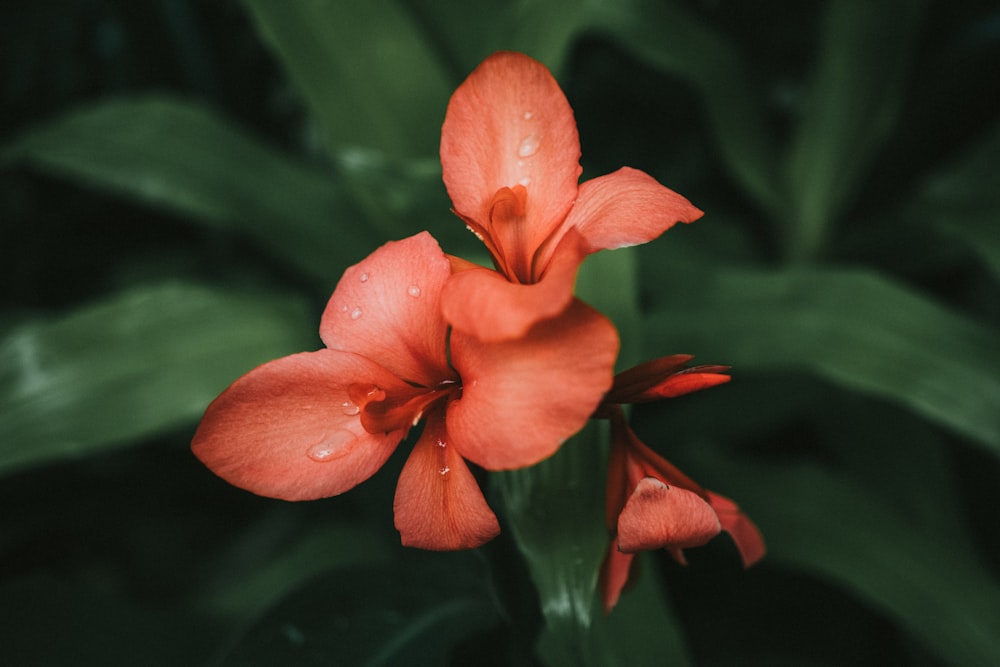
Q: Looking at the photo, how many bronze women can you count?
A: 0